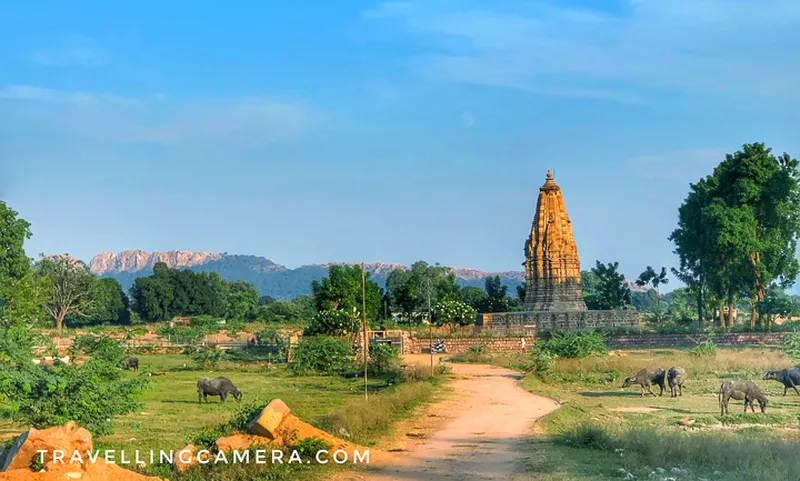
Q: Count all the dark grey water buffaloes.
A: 6